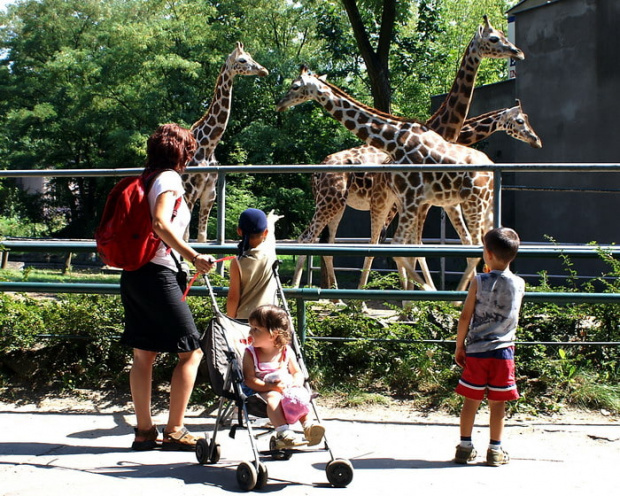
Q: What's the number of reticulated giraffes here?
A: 4